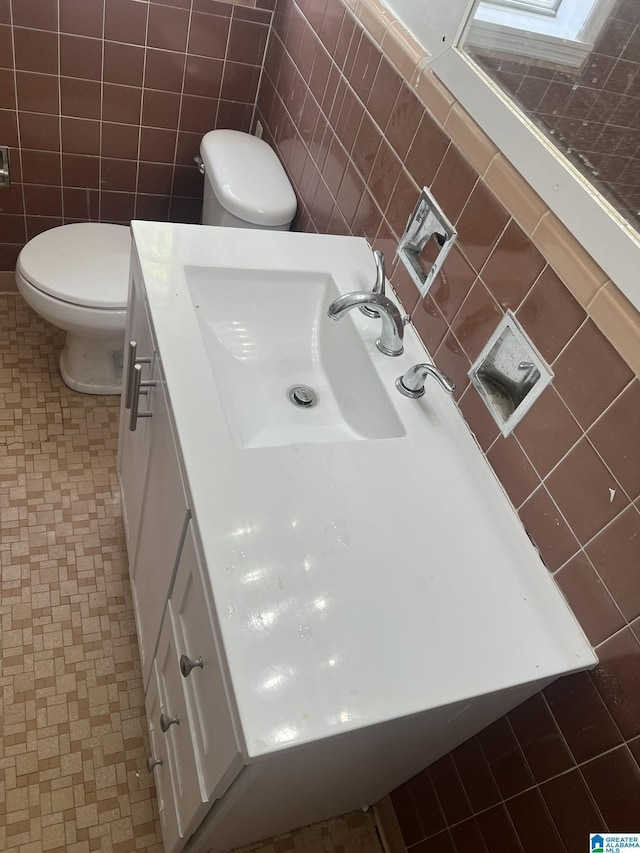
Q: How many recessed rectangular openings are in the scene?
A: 2